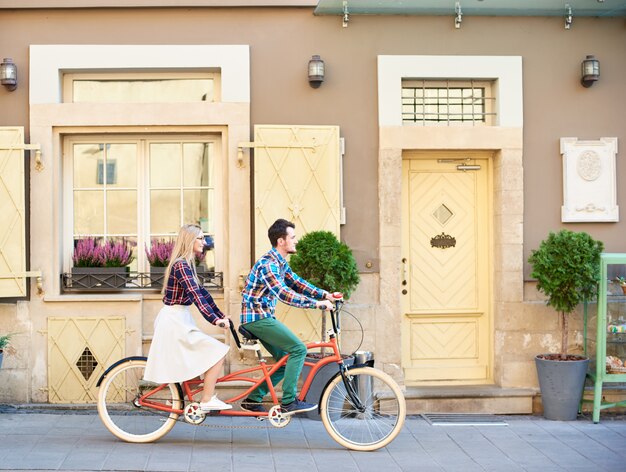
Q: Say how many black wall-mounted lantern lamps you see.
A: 3